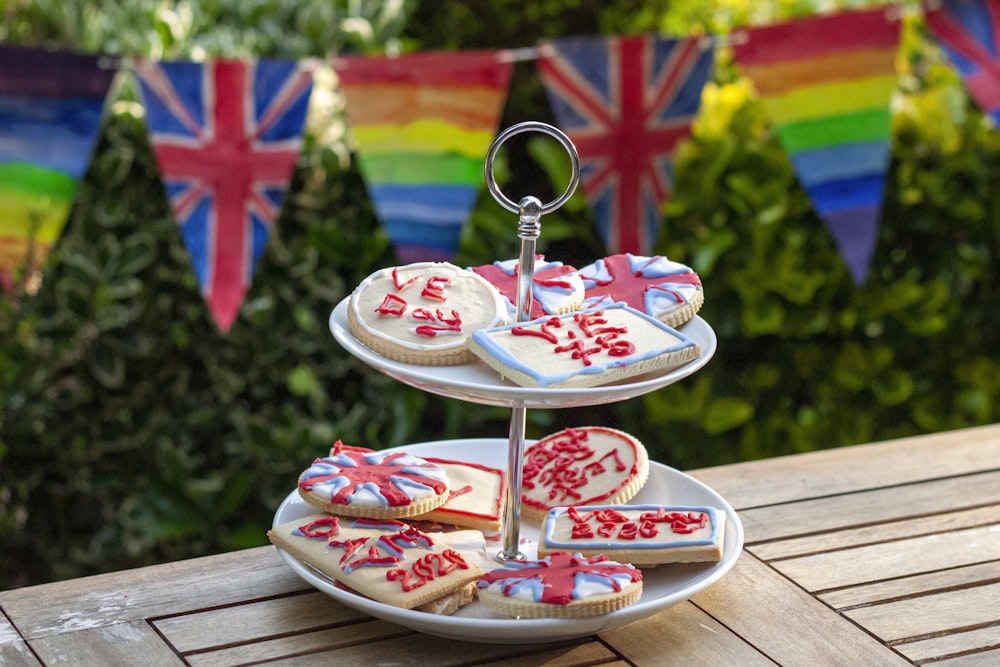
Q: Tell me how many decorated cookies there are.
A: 10